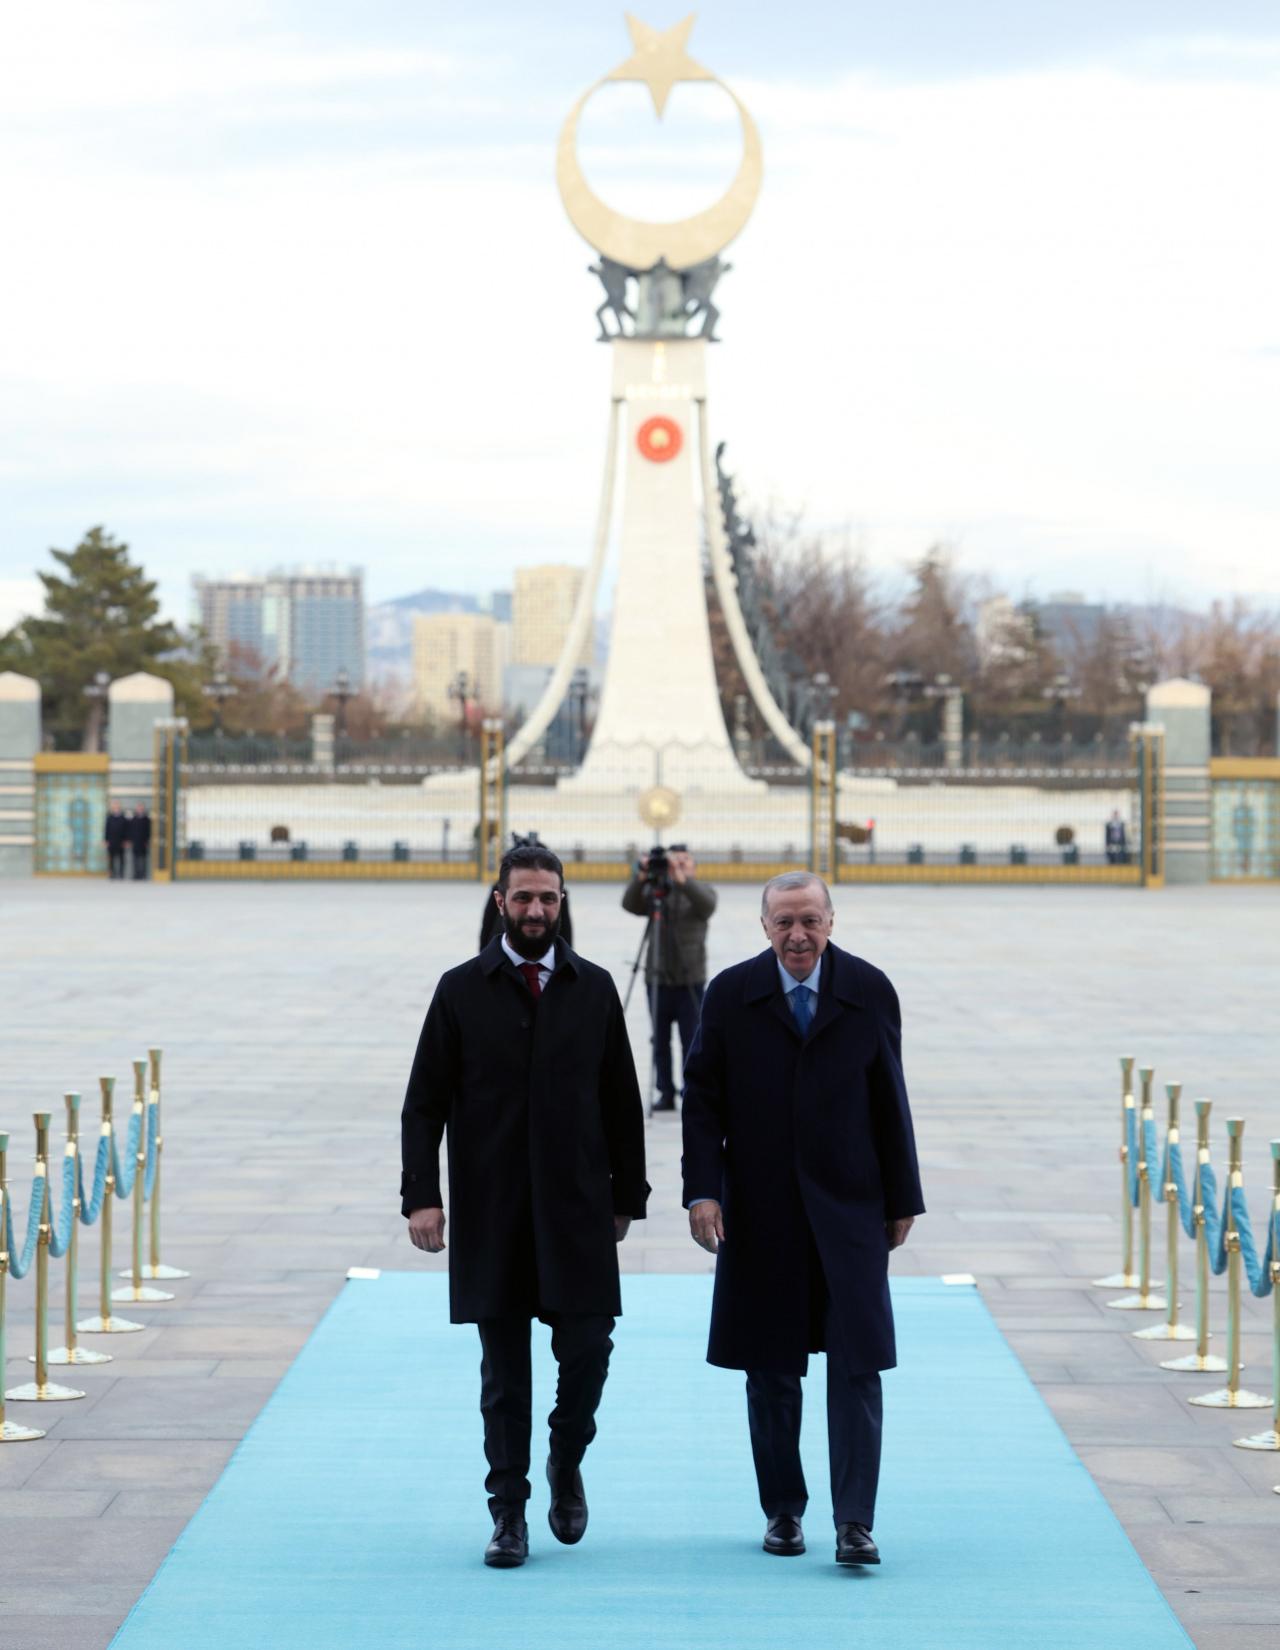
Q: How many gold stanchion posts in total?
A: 12